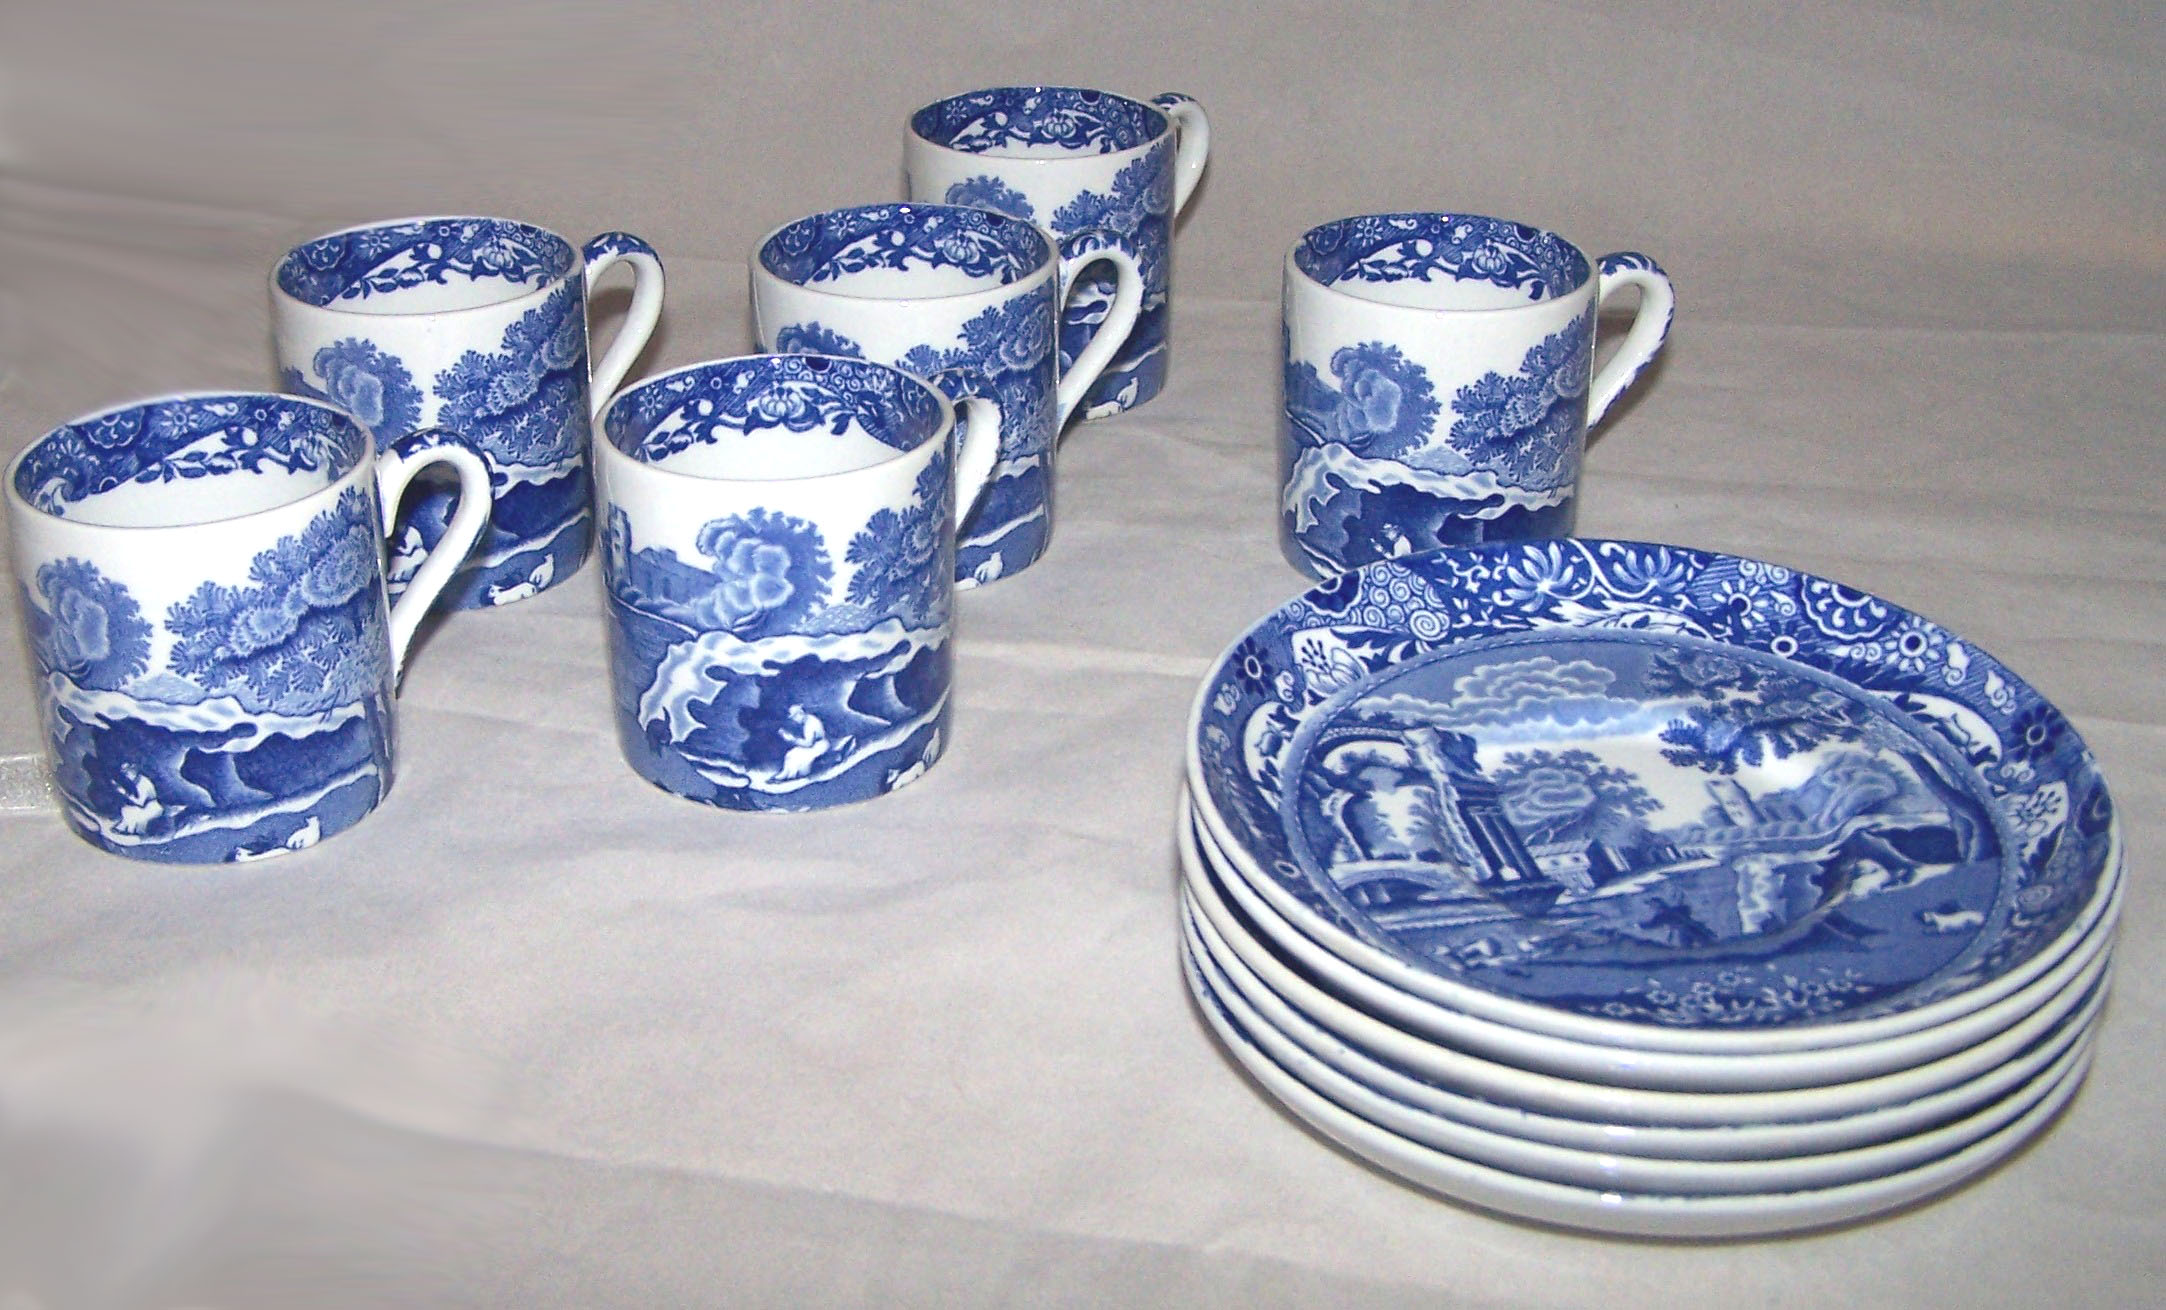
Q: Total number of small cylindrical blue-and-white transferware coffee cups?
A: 6